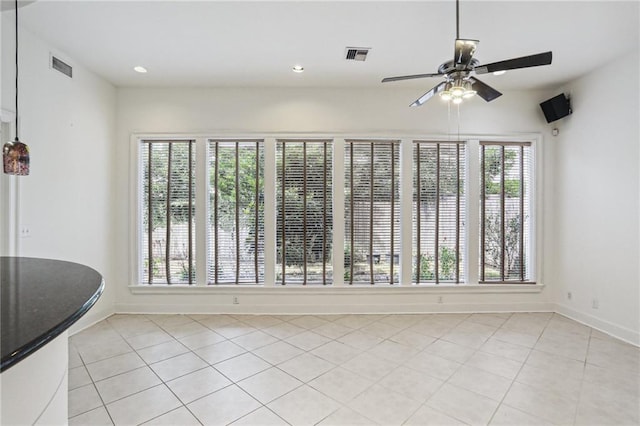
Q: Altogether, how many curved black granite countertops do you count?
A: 1